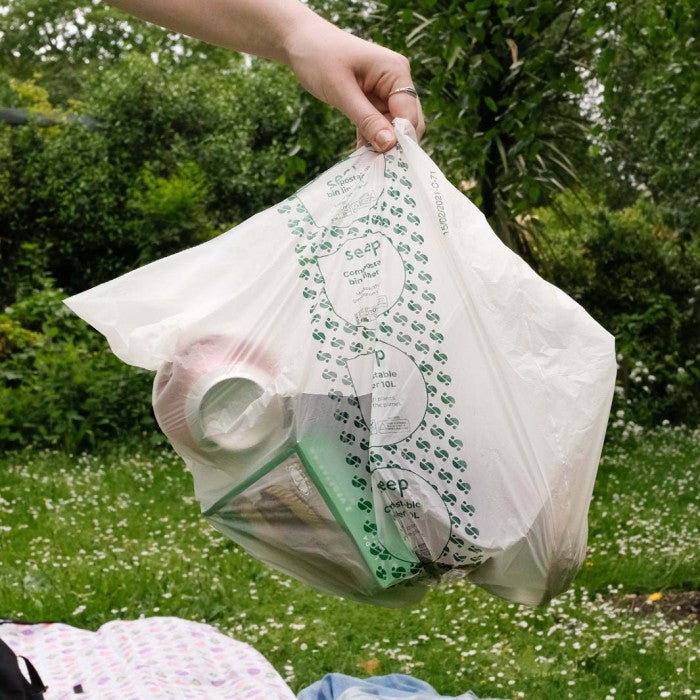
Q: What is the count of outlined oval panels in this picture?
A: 4